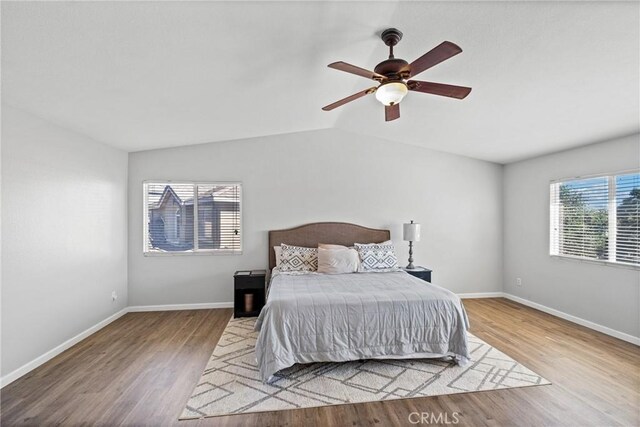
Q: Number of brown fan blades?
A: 5